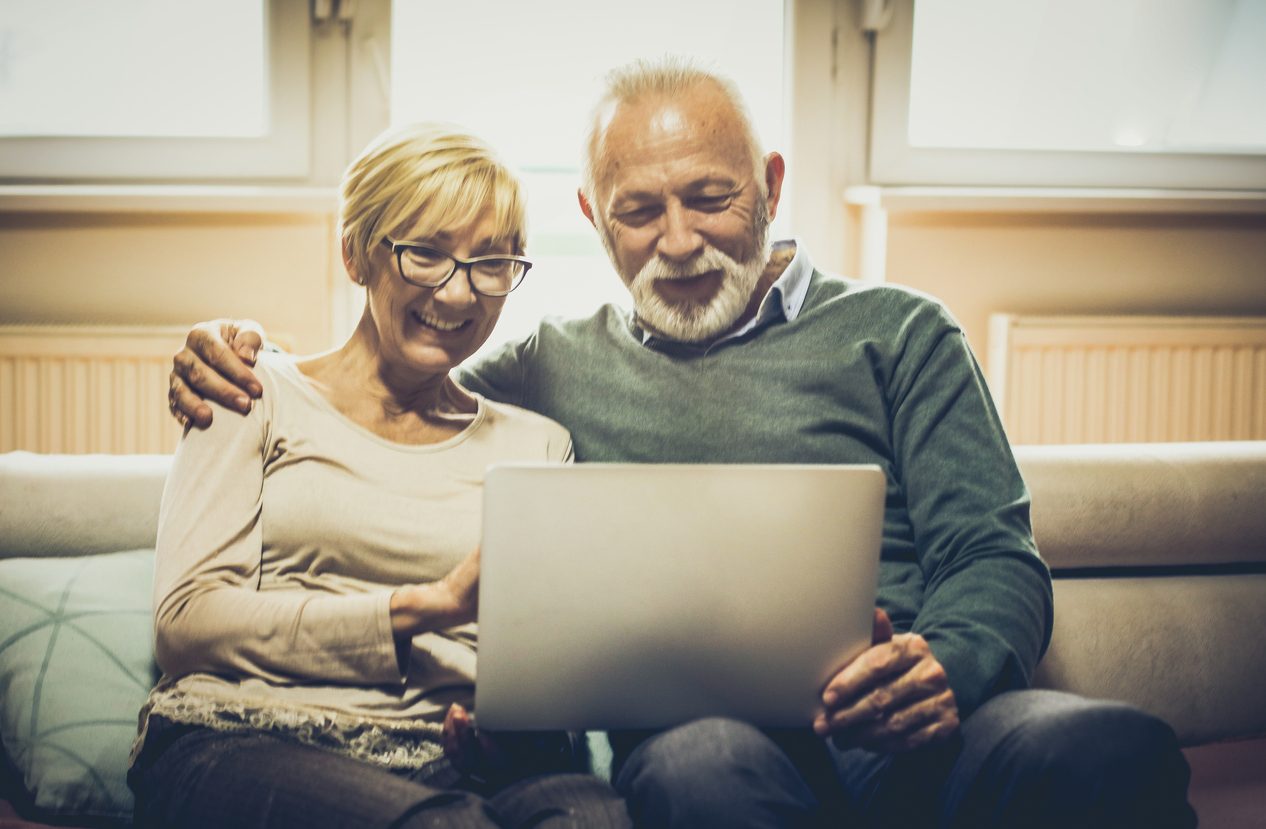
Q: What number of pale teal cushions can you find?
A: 1